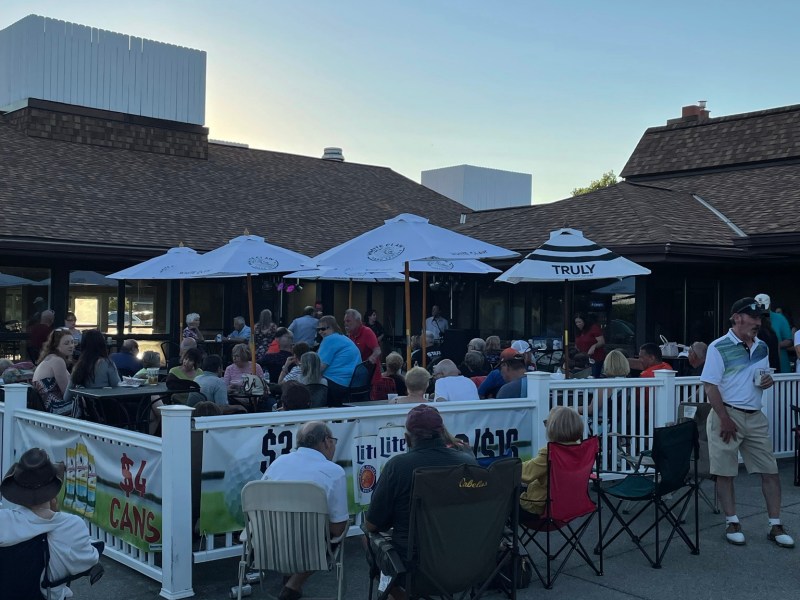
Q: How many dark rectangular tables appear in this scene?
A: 1